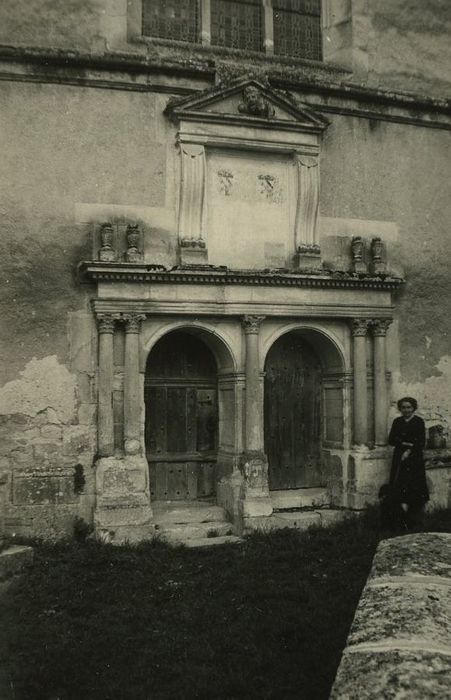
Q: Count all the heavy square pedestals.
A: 3